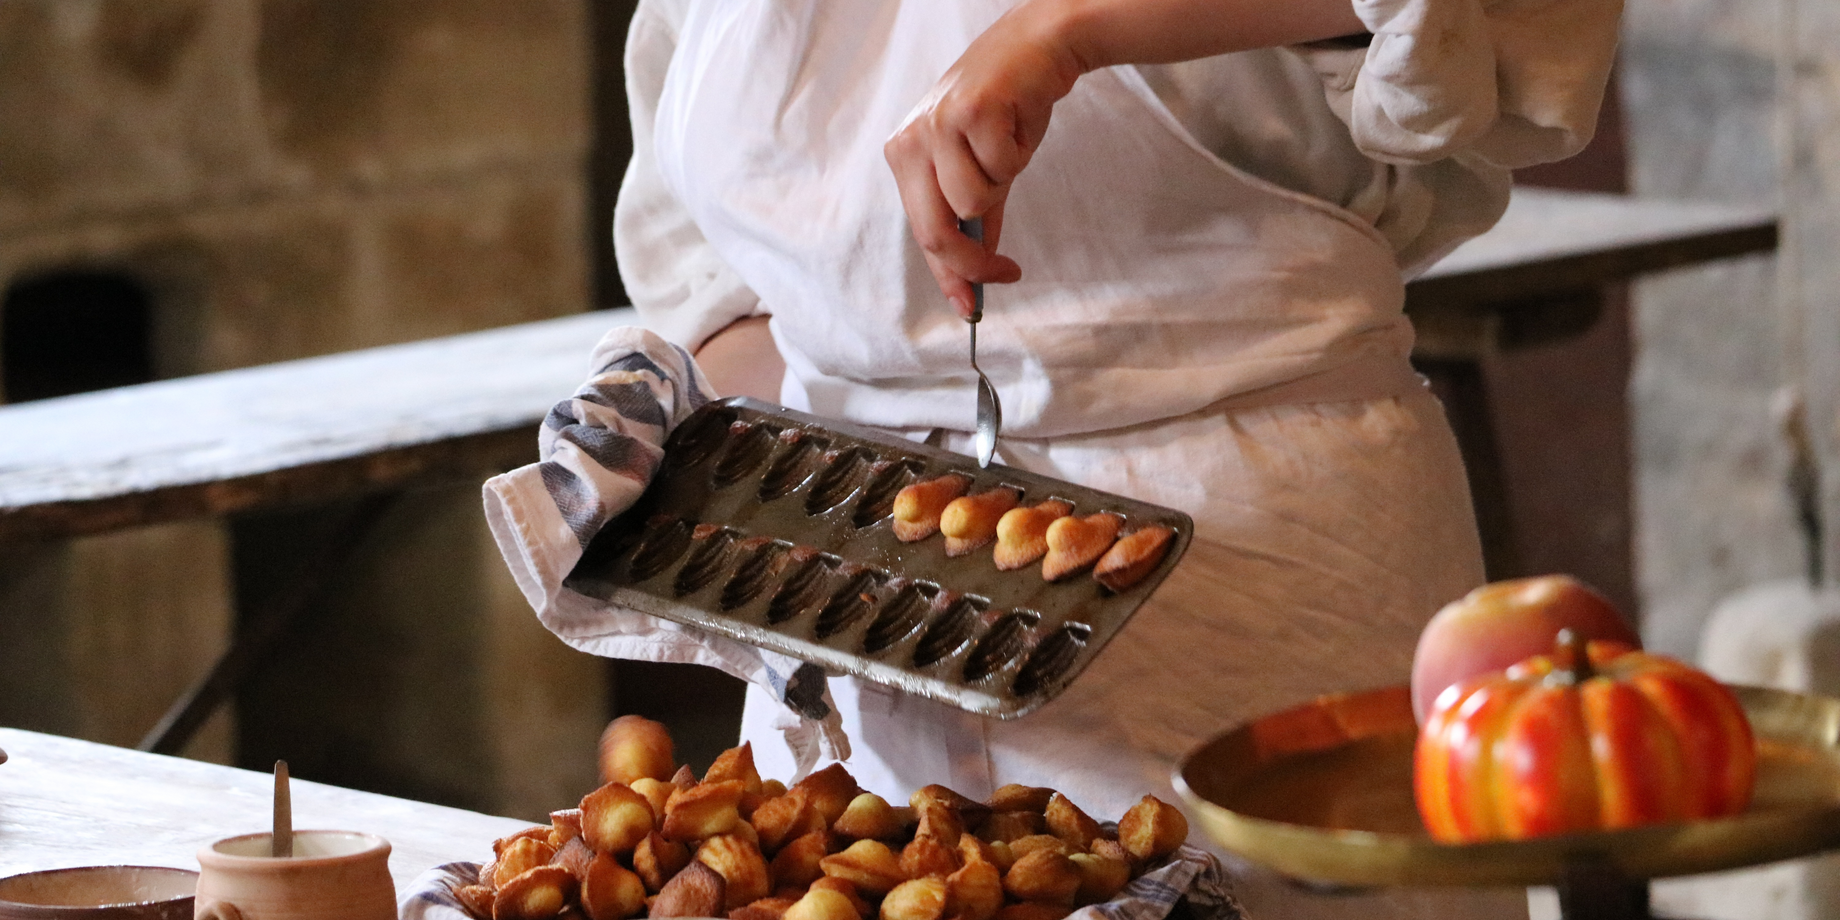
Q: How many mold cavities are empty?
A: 14